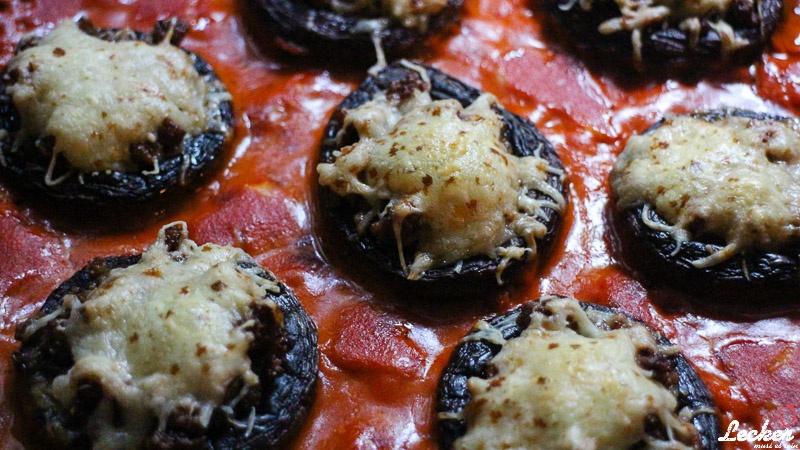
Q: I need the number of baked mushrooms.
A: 7